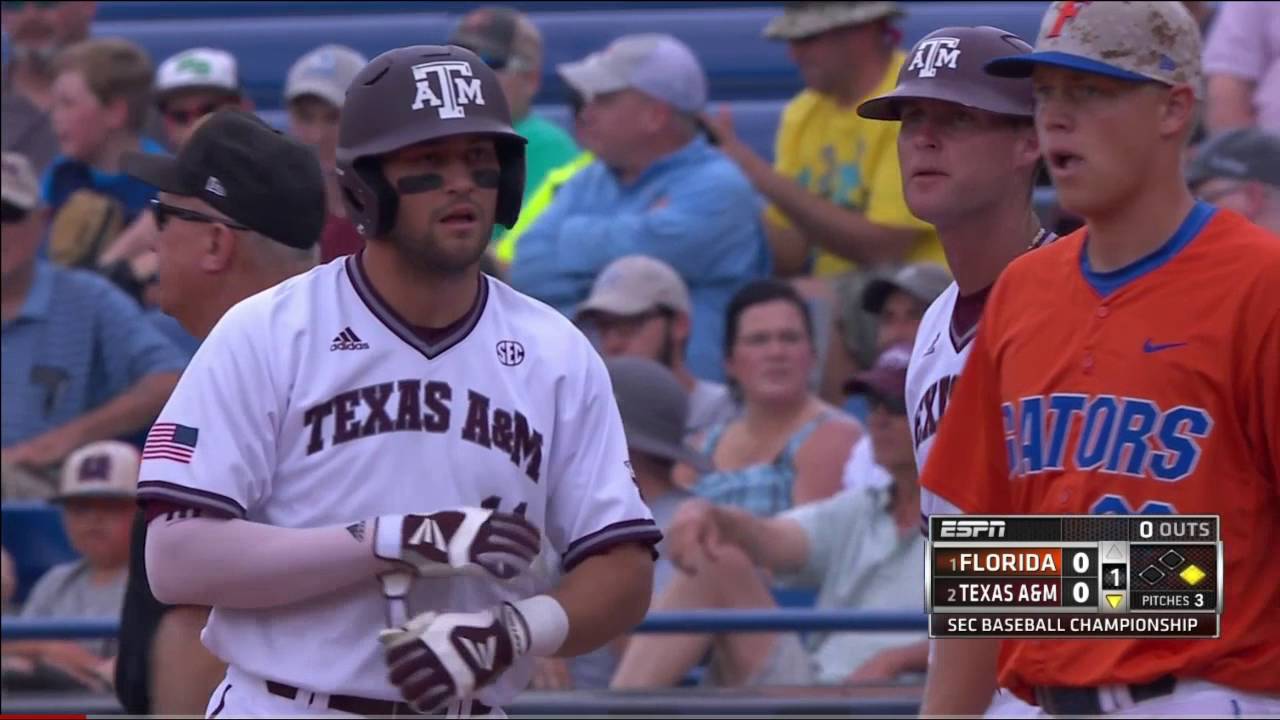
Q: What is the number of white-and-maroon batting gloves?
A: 2